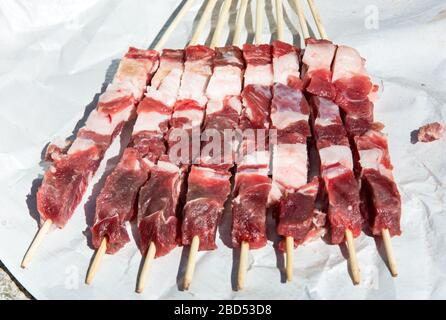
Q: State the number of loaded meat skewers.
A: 8